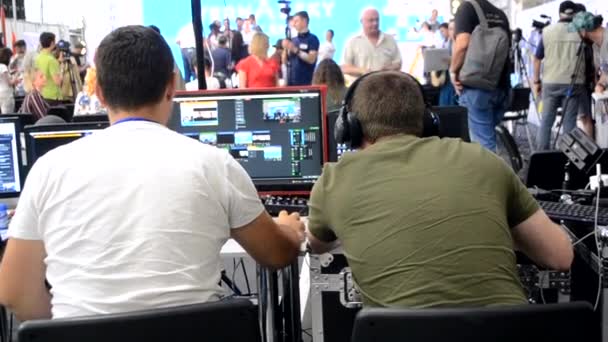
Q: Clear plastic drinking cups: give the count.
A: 0